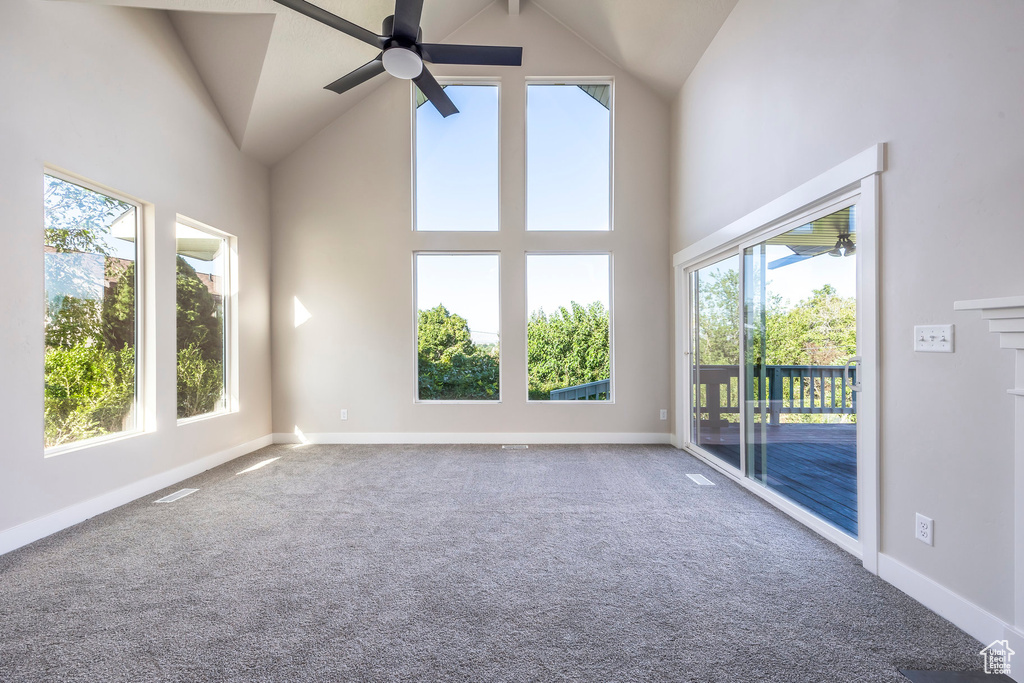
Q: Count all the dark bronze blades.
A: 5